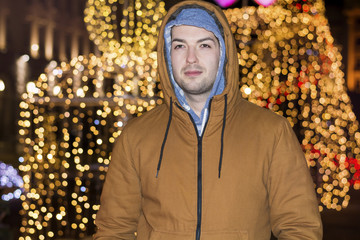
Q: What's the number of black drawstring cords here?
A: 2